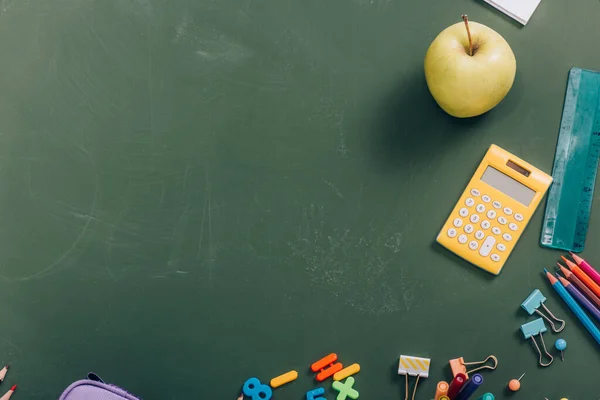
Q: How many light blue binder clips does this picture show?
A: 2